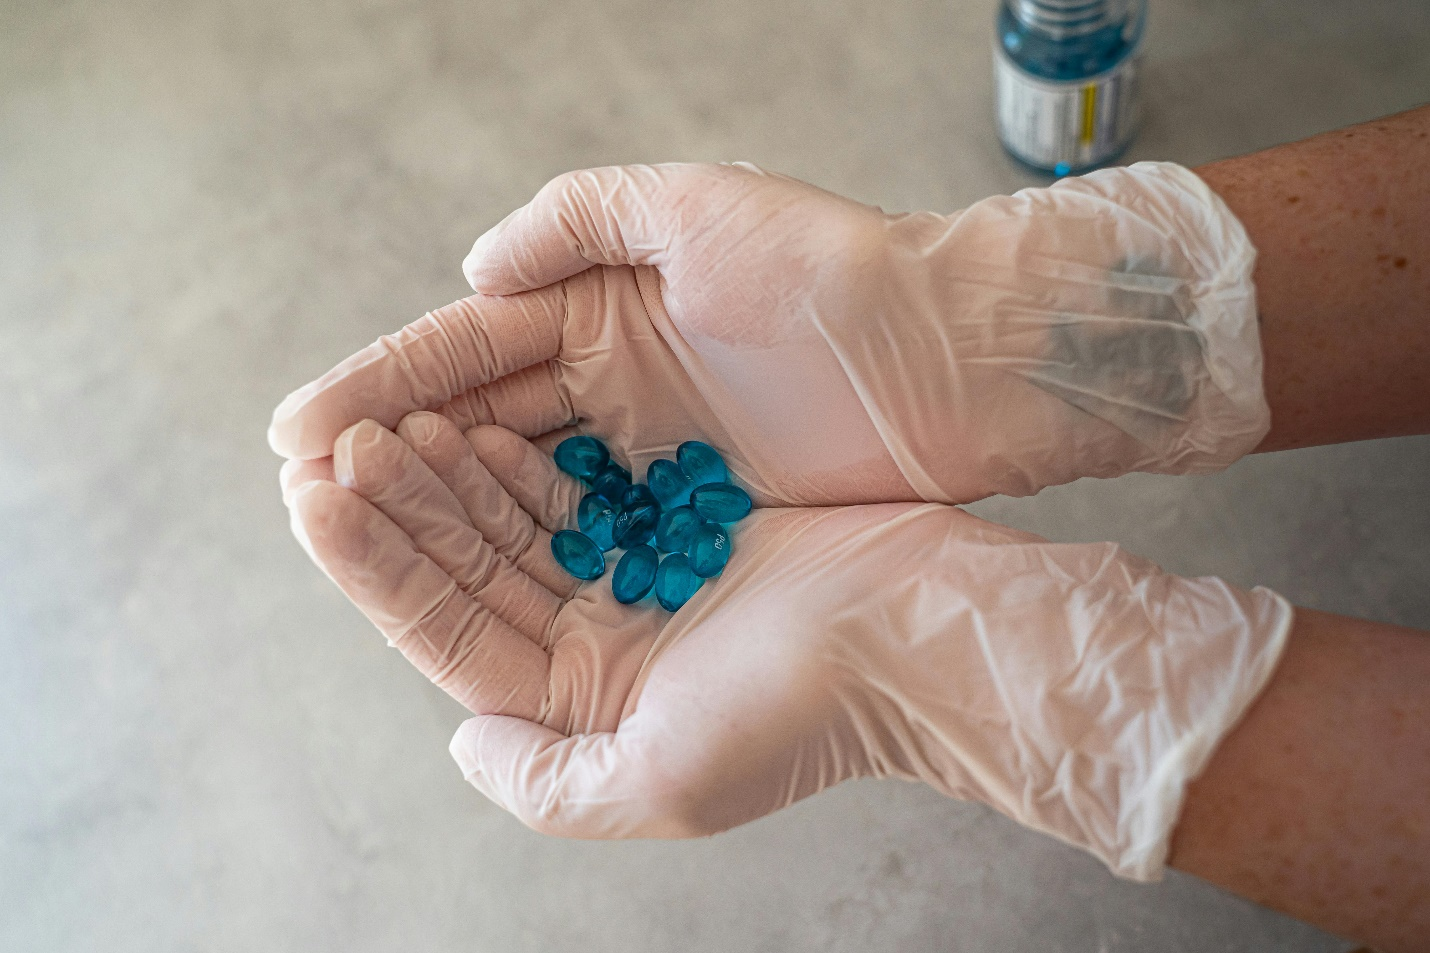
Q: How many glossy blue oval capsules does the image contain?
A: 13